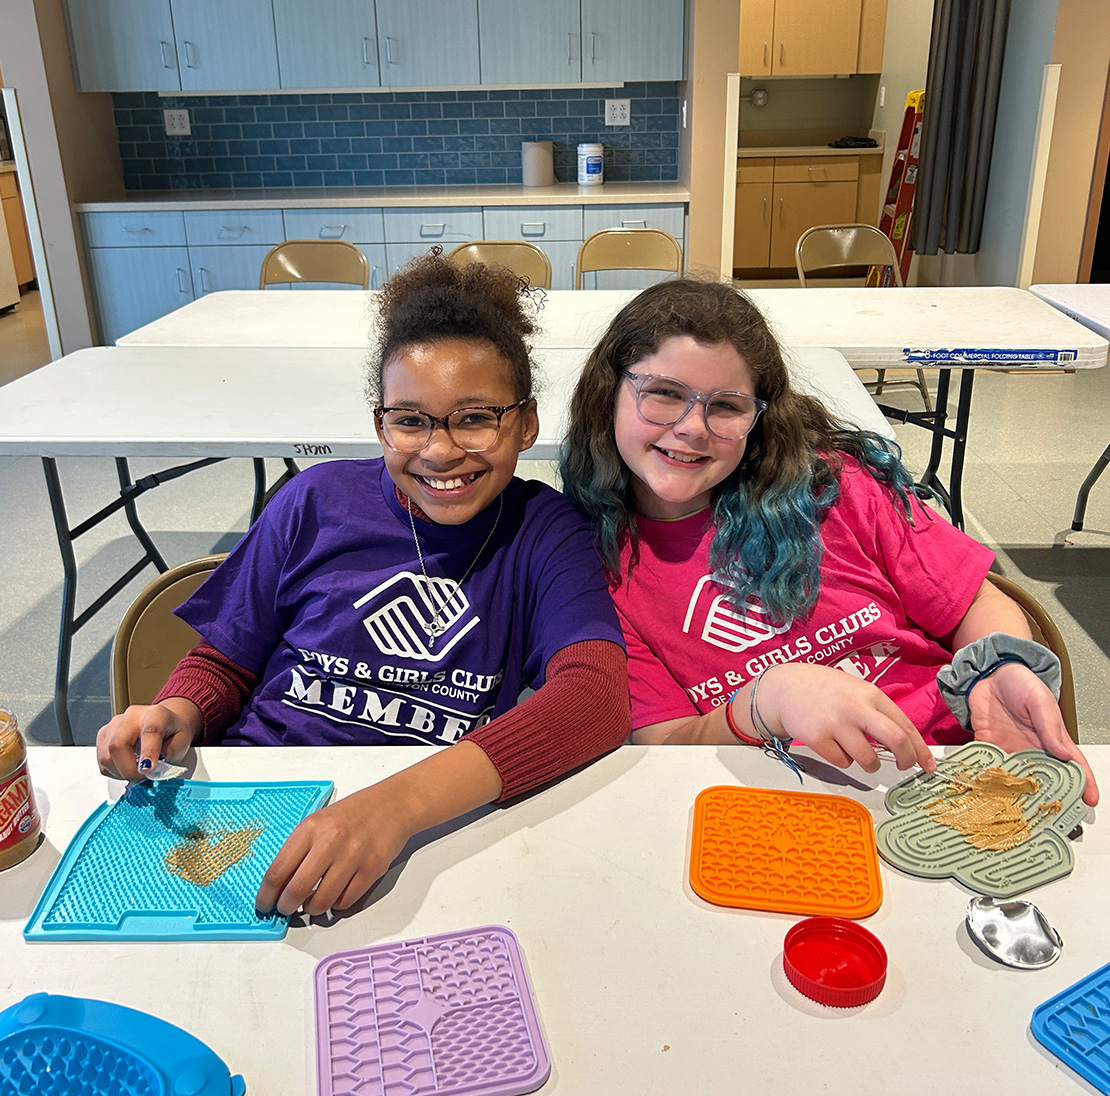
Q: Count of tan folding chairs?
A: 6